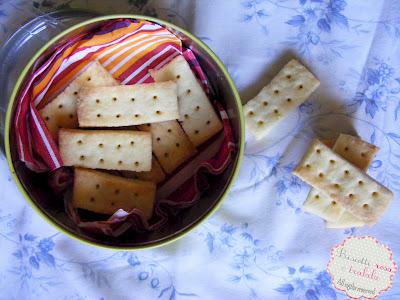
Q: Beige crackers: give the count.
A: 11